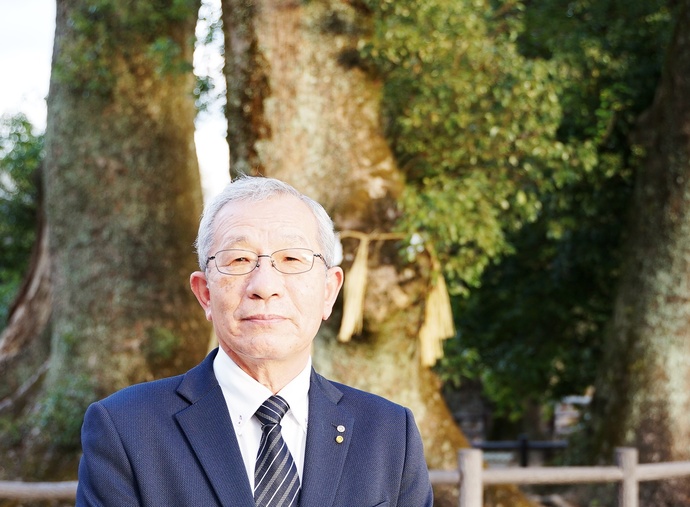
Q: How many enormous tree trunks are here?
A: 3